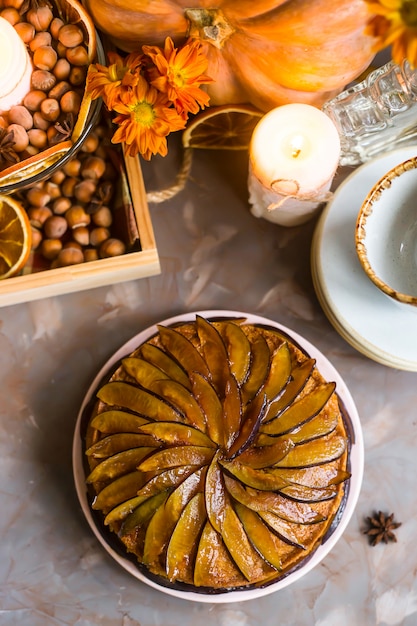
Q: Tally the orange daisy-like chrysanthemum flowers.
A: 4